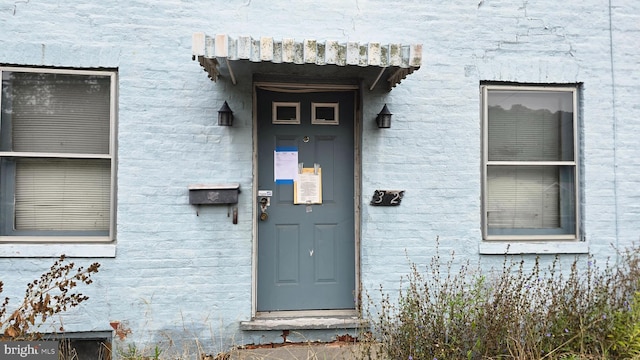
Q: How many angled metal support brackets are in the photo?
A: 2